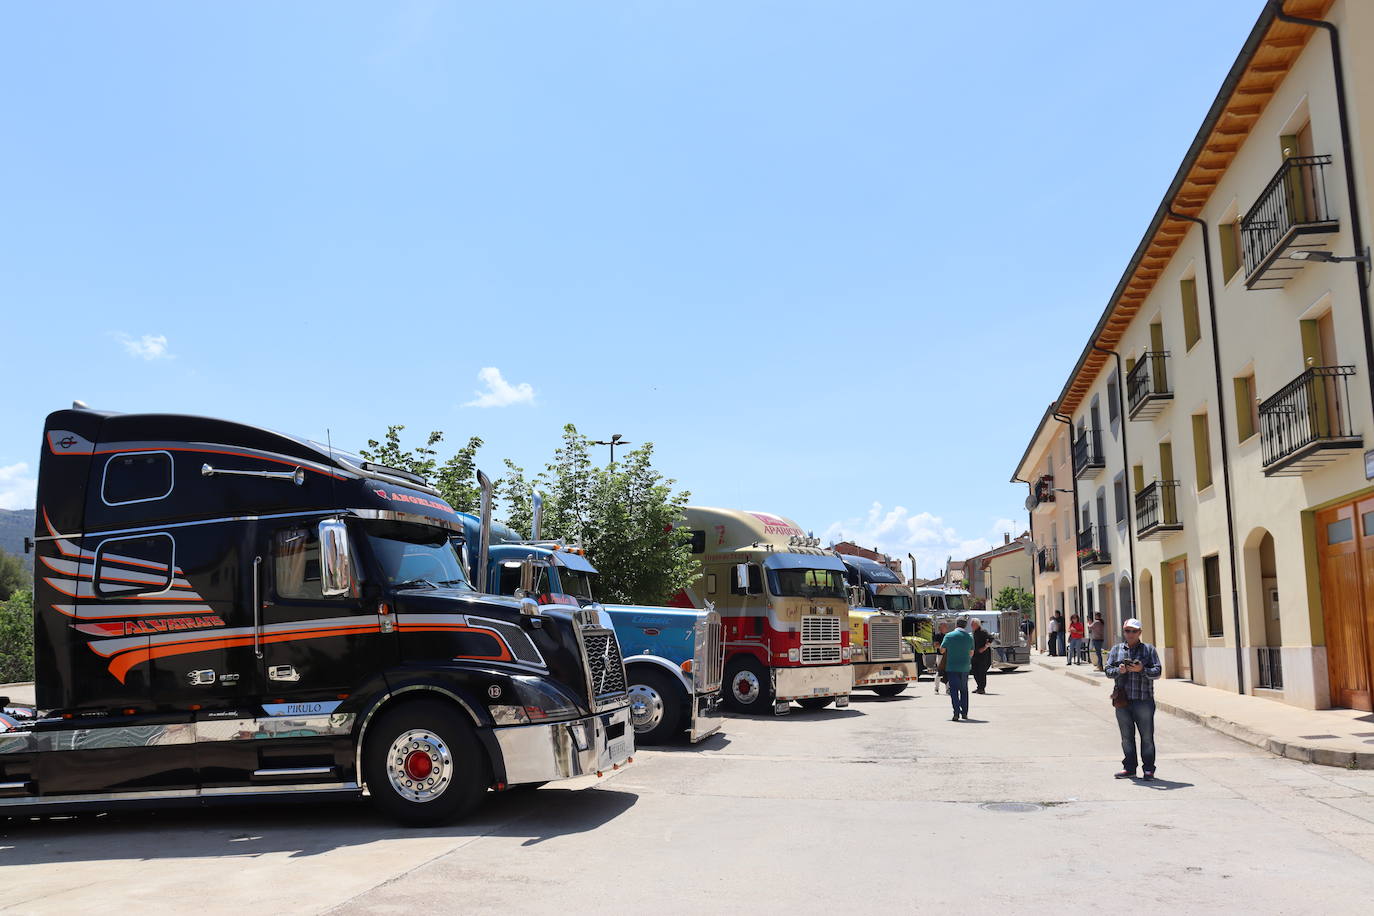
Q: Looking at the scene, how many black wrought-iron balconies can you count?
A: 8